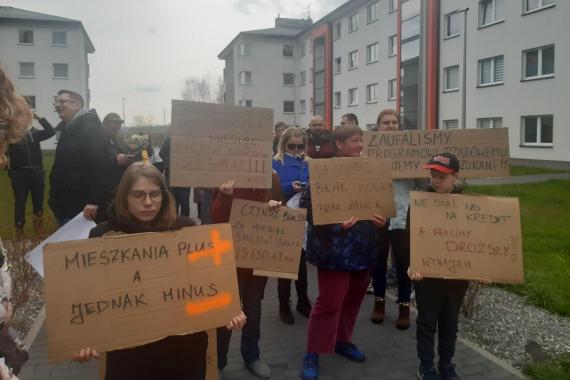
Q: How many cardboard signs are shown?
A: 6